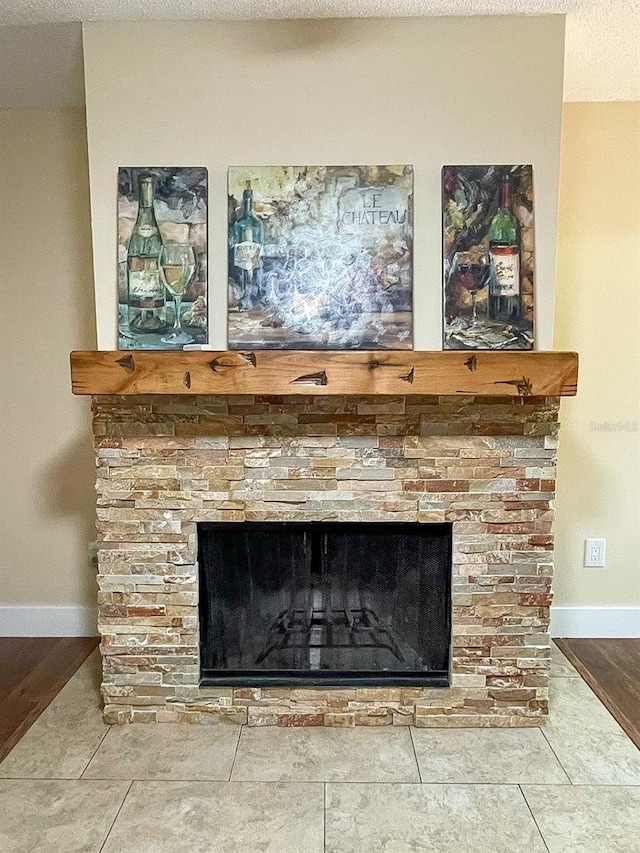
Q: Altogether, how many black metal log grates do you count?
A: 1